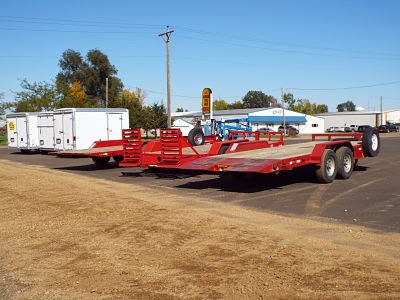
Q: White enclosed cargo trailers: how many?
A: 3